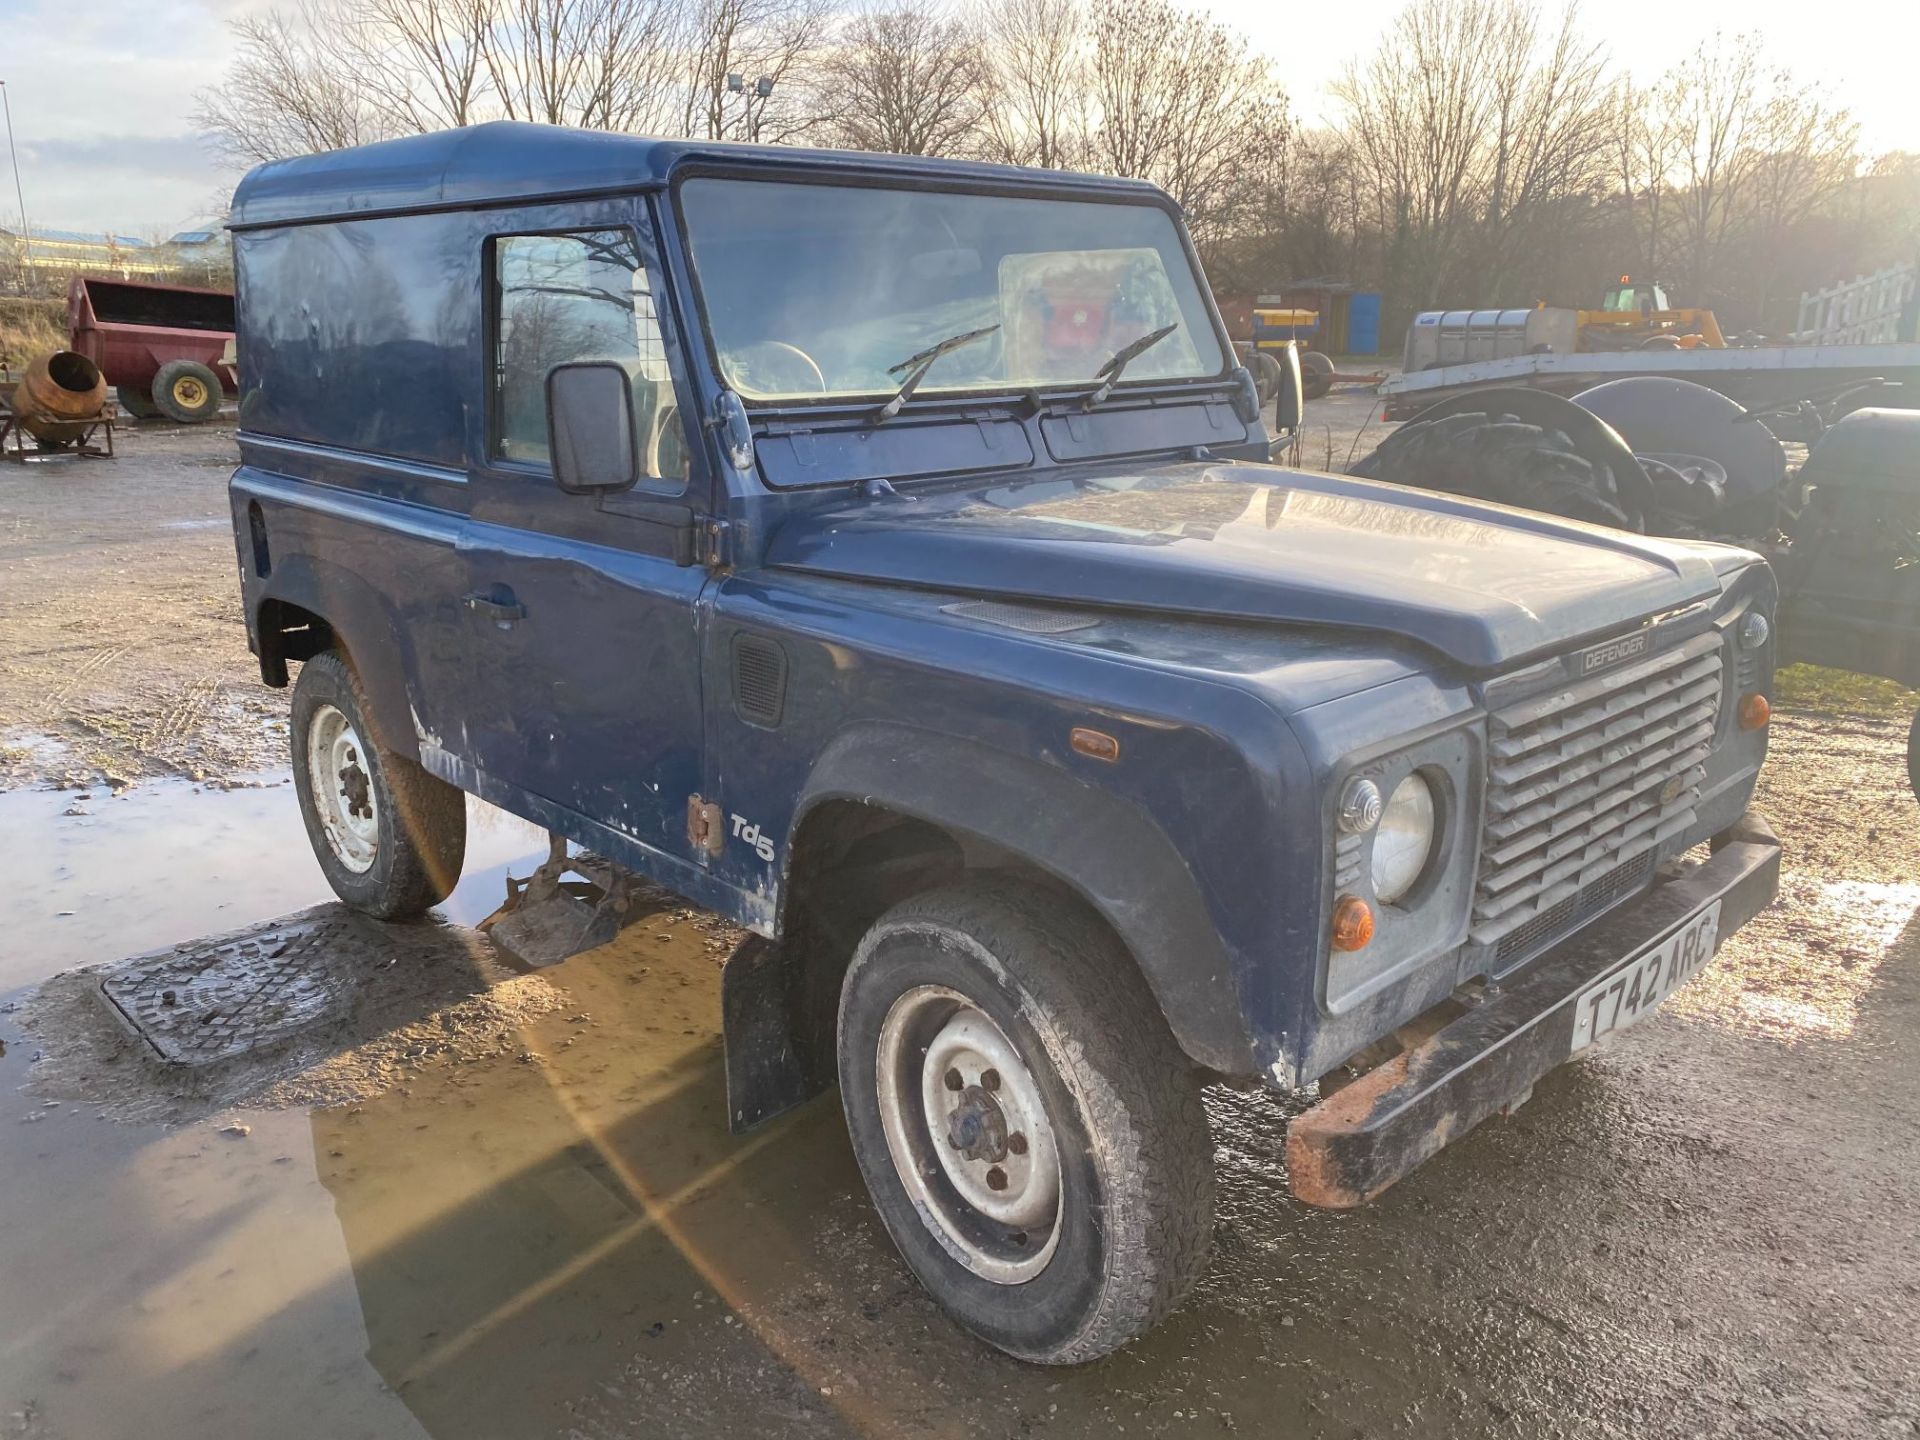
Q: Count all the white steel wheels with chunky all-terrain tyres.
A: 2